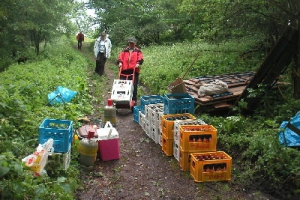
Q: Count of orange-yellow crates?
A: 5